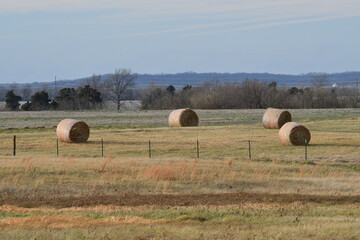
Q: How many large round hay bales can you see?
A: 4